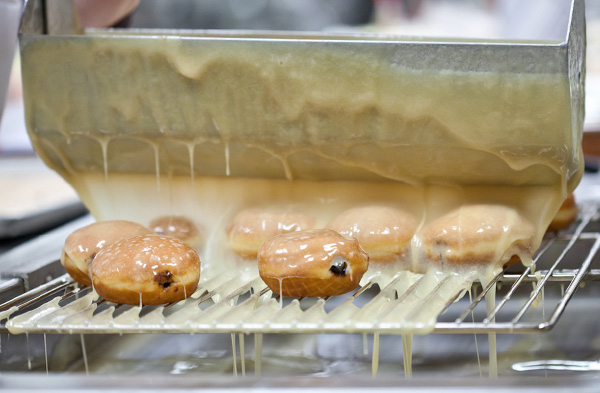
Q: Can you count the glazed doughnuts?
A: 8